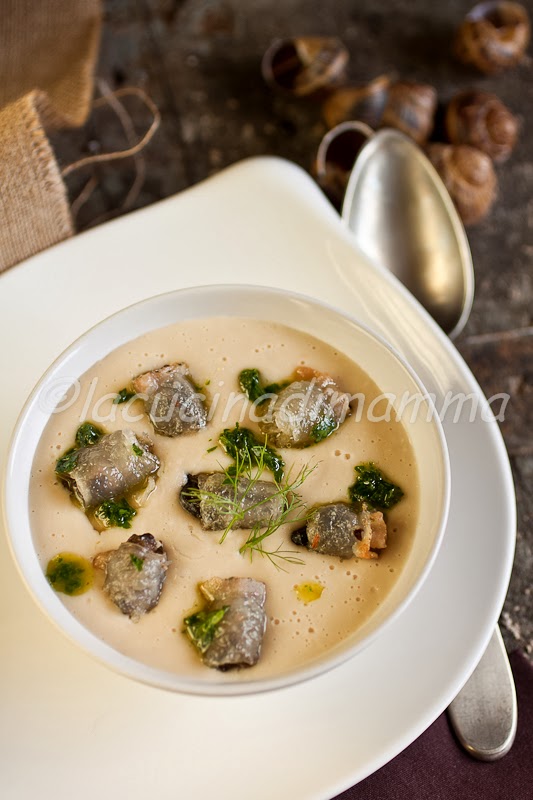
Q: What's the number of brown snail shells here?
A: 7